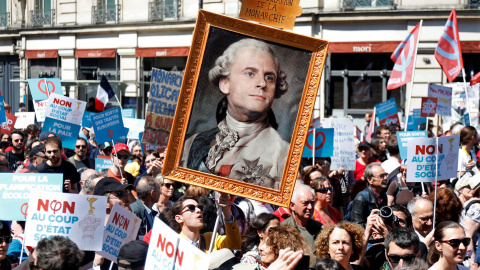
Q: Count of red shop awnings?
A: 5